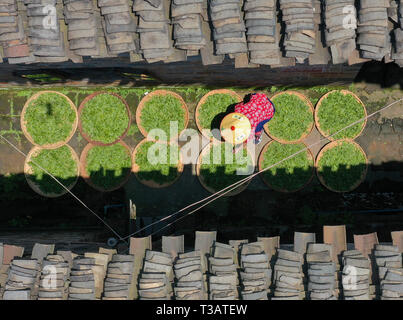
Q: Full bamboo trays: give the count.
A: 12